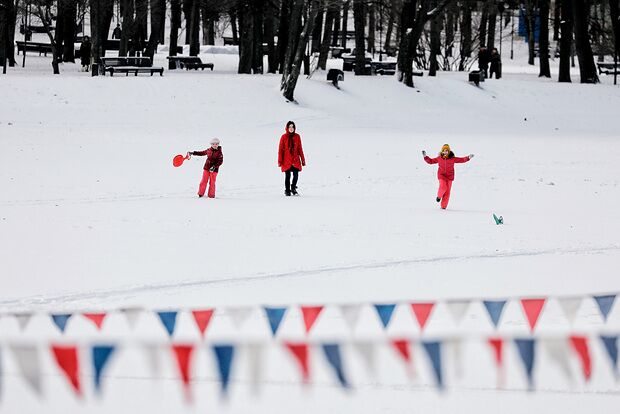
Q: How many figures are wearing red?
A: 3